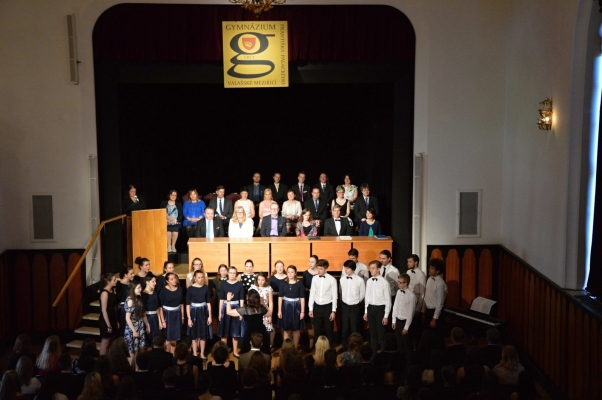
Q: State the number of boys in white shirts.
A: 8